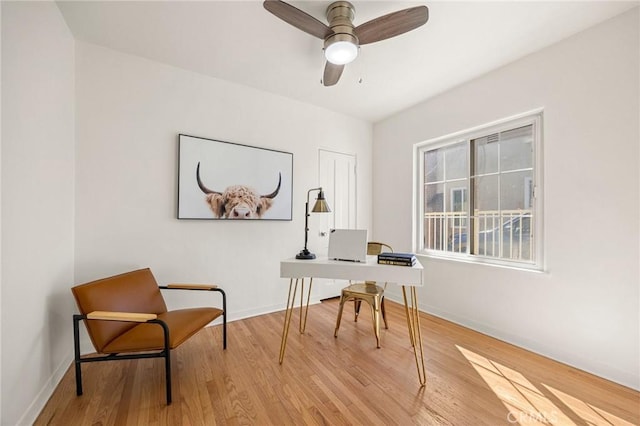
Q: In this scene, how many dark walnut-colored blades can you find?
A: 3